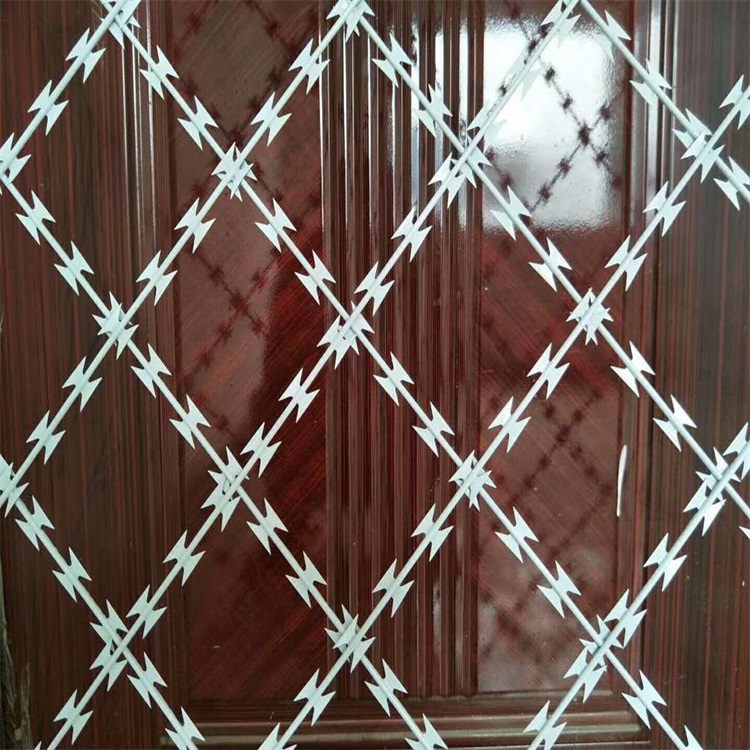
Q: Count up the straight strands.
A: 10